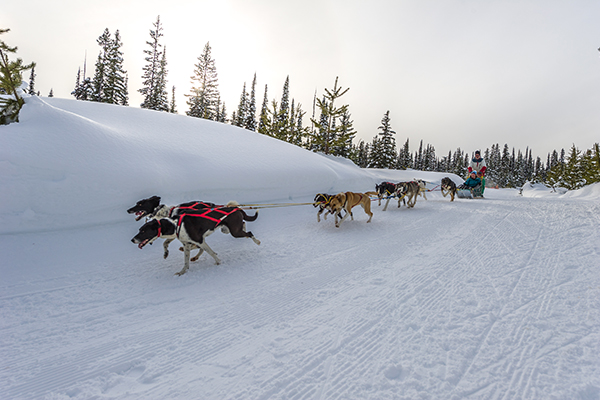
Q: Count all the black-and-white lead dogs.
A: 2